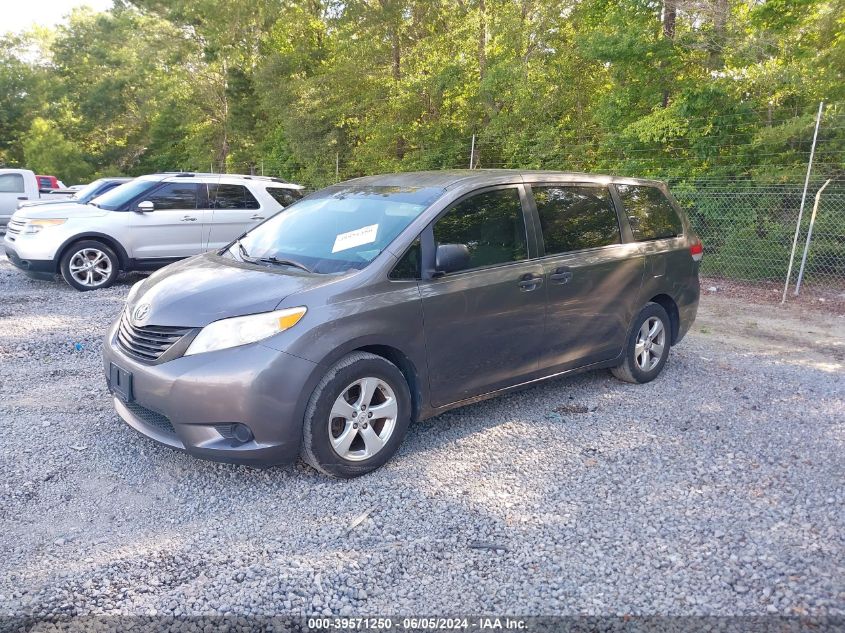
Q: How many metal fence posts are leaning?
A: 2